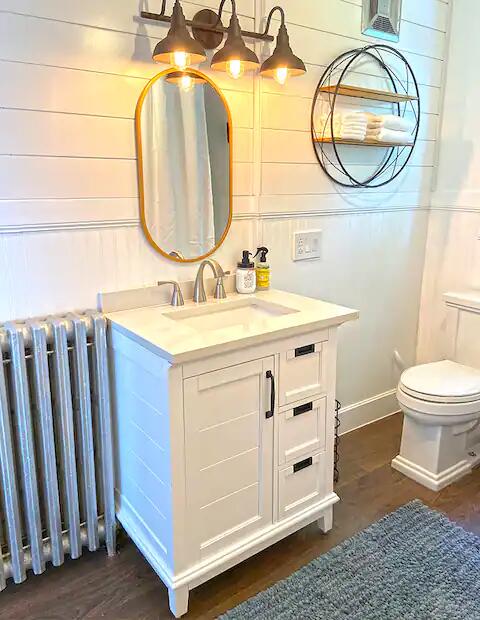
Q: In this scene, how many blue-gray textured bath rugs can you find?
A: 1